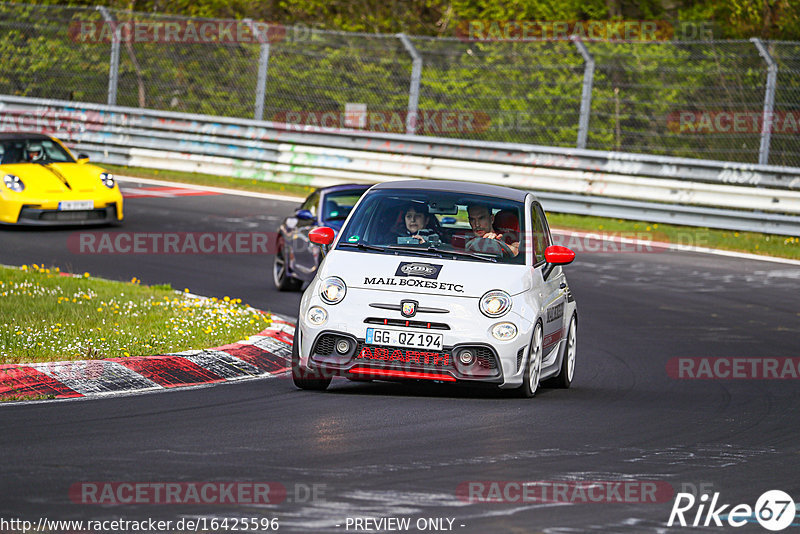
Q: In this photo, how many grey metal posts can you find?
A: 5